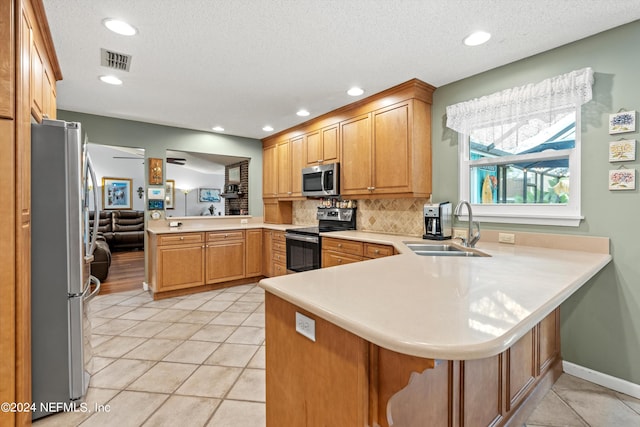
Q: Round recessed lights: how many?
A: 7